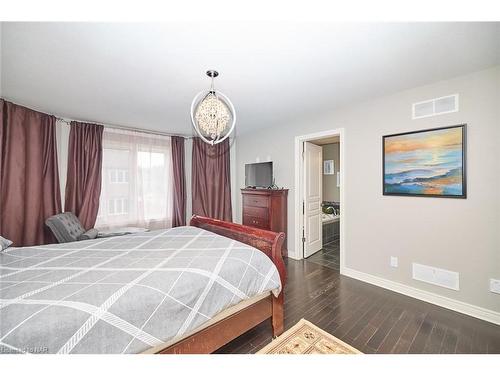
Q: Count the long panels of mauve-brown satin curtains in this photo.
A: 4